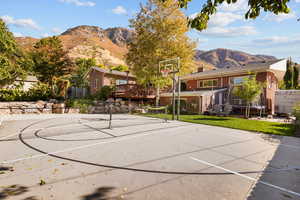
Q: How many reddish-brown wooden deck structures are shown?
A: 1